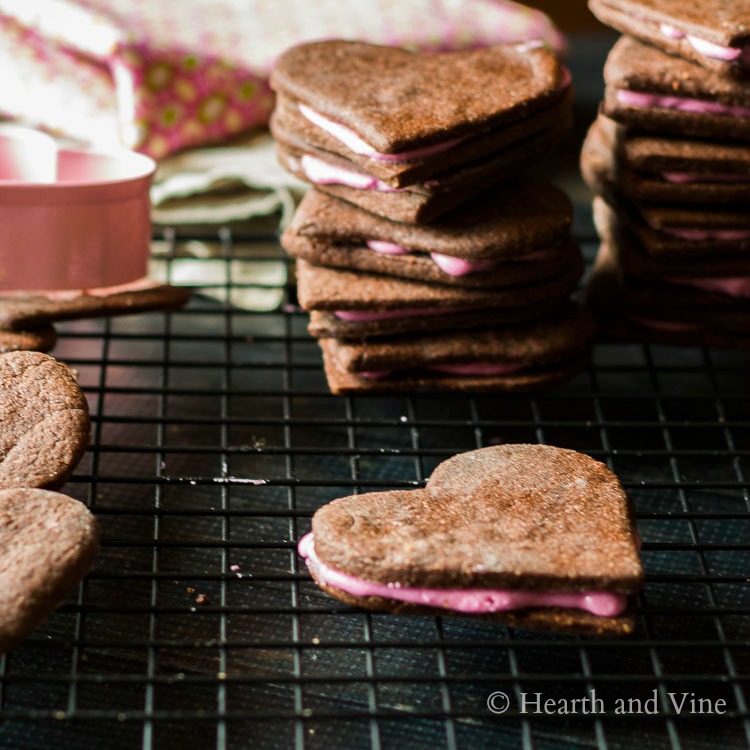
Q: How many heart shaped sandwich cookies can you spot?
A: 12